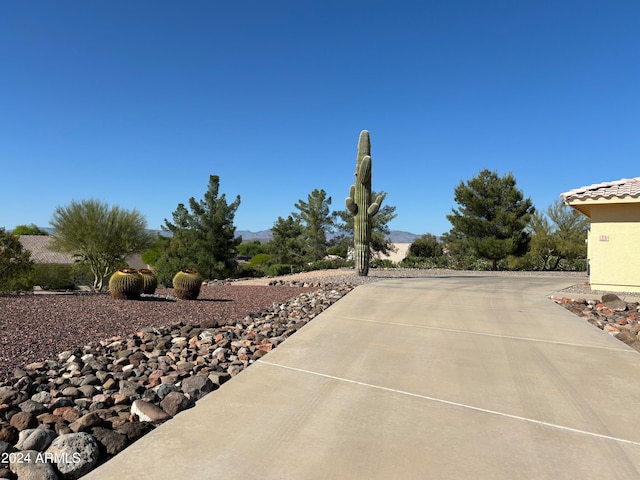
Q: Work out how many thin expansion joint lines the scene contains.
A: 2